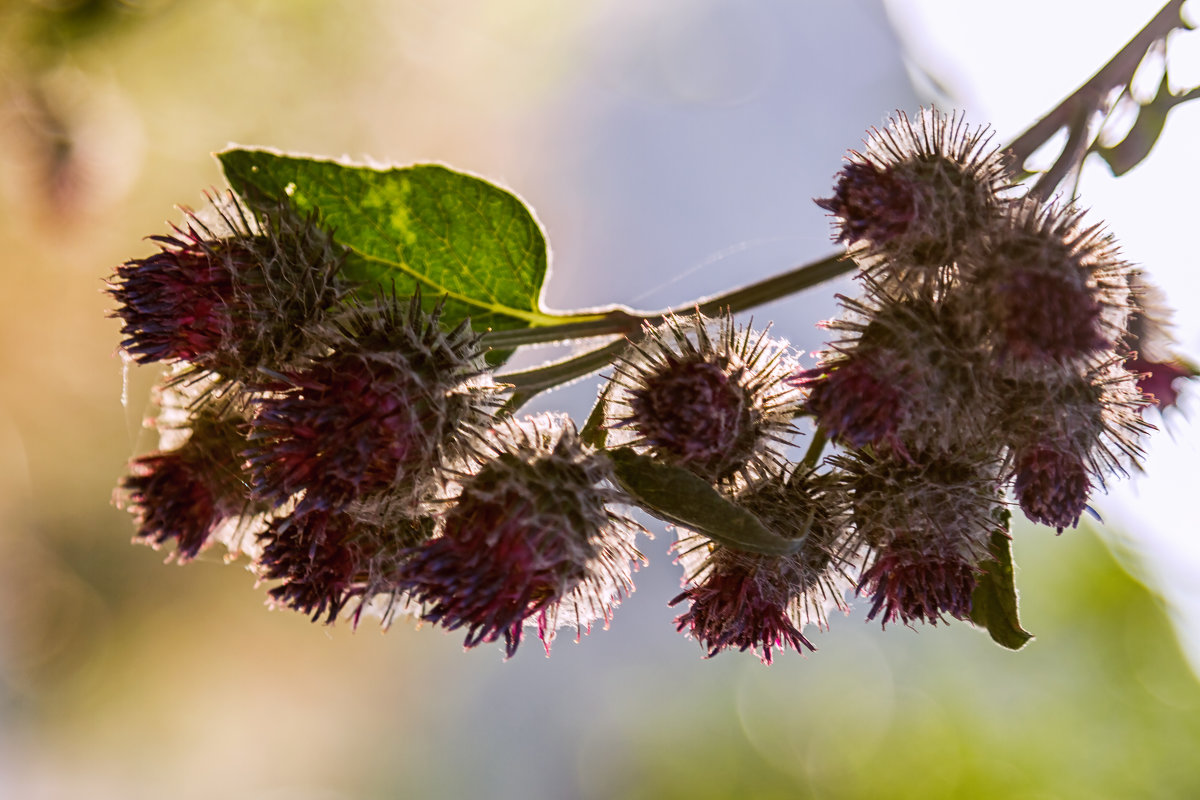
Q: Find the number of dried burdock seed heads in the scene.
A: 13